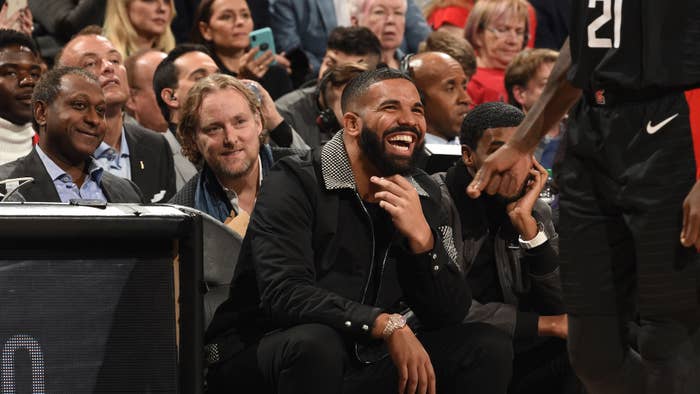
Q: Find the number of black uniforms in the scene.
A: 1